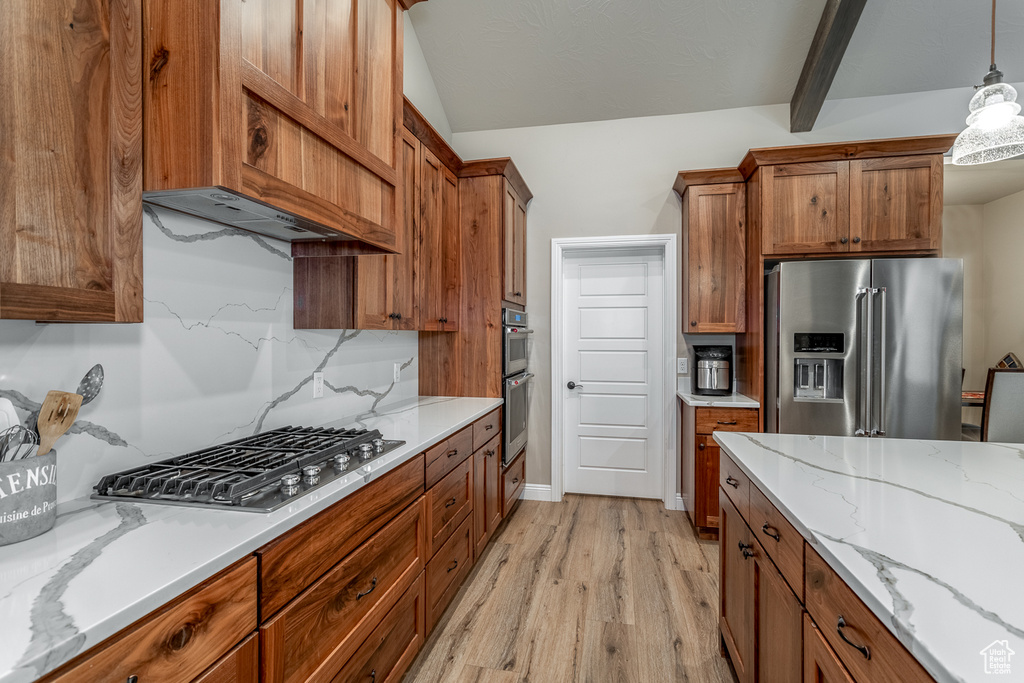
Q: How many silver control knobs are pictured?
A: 5